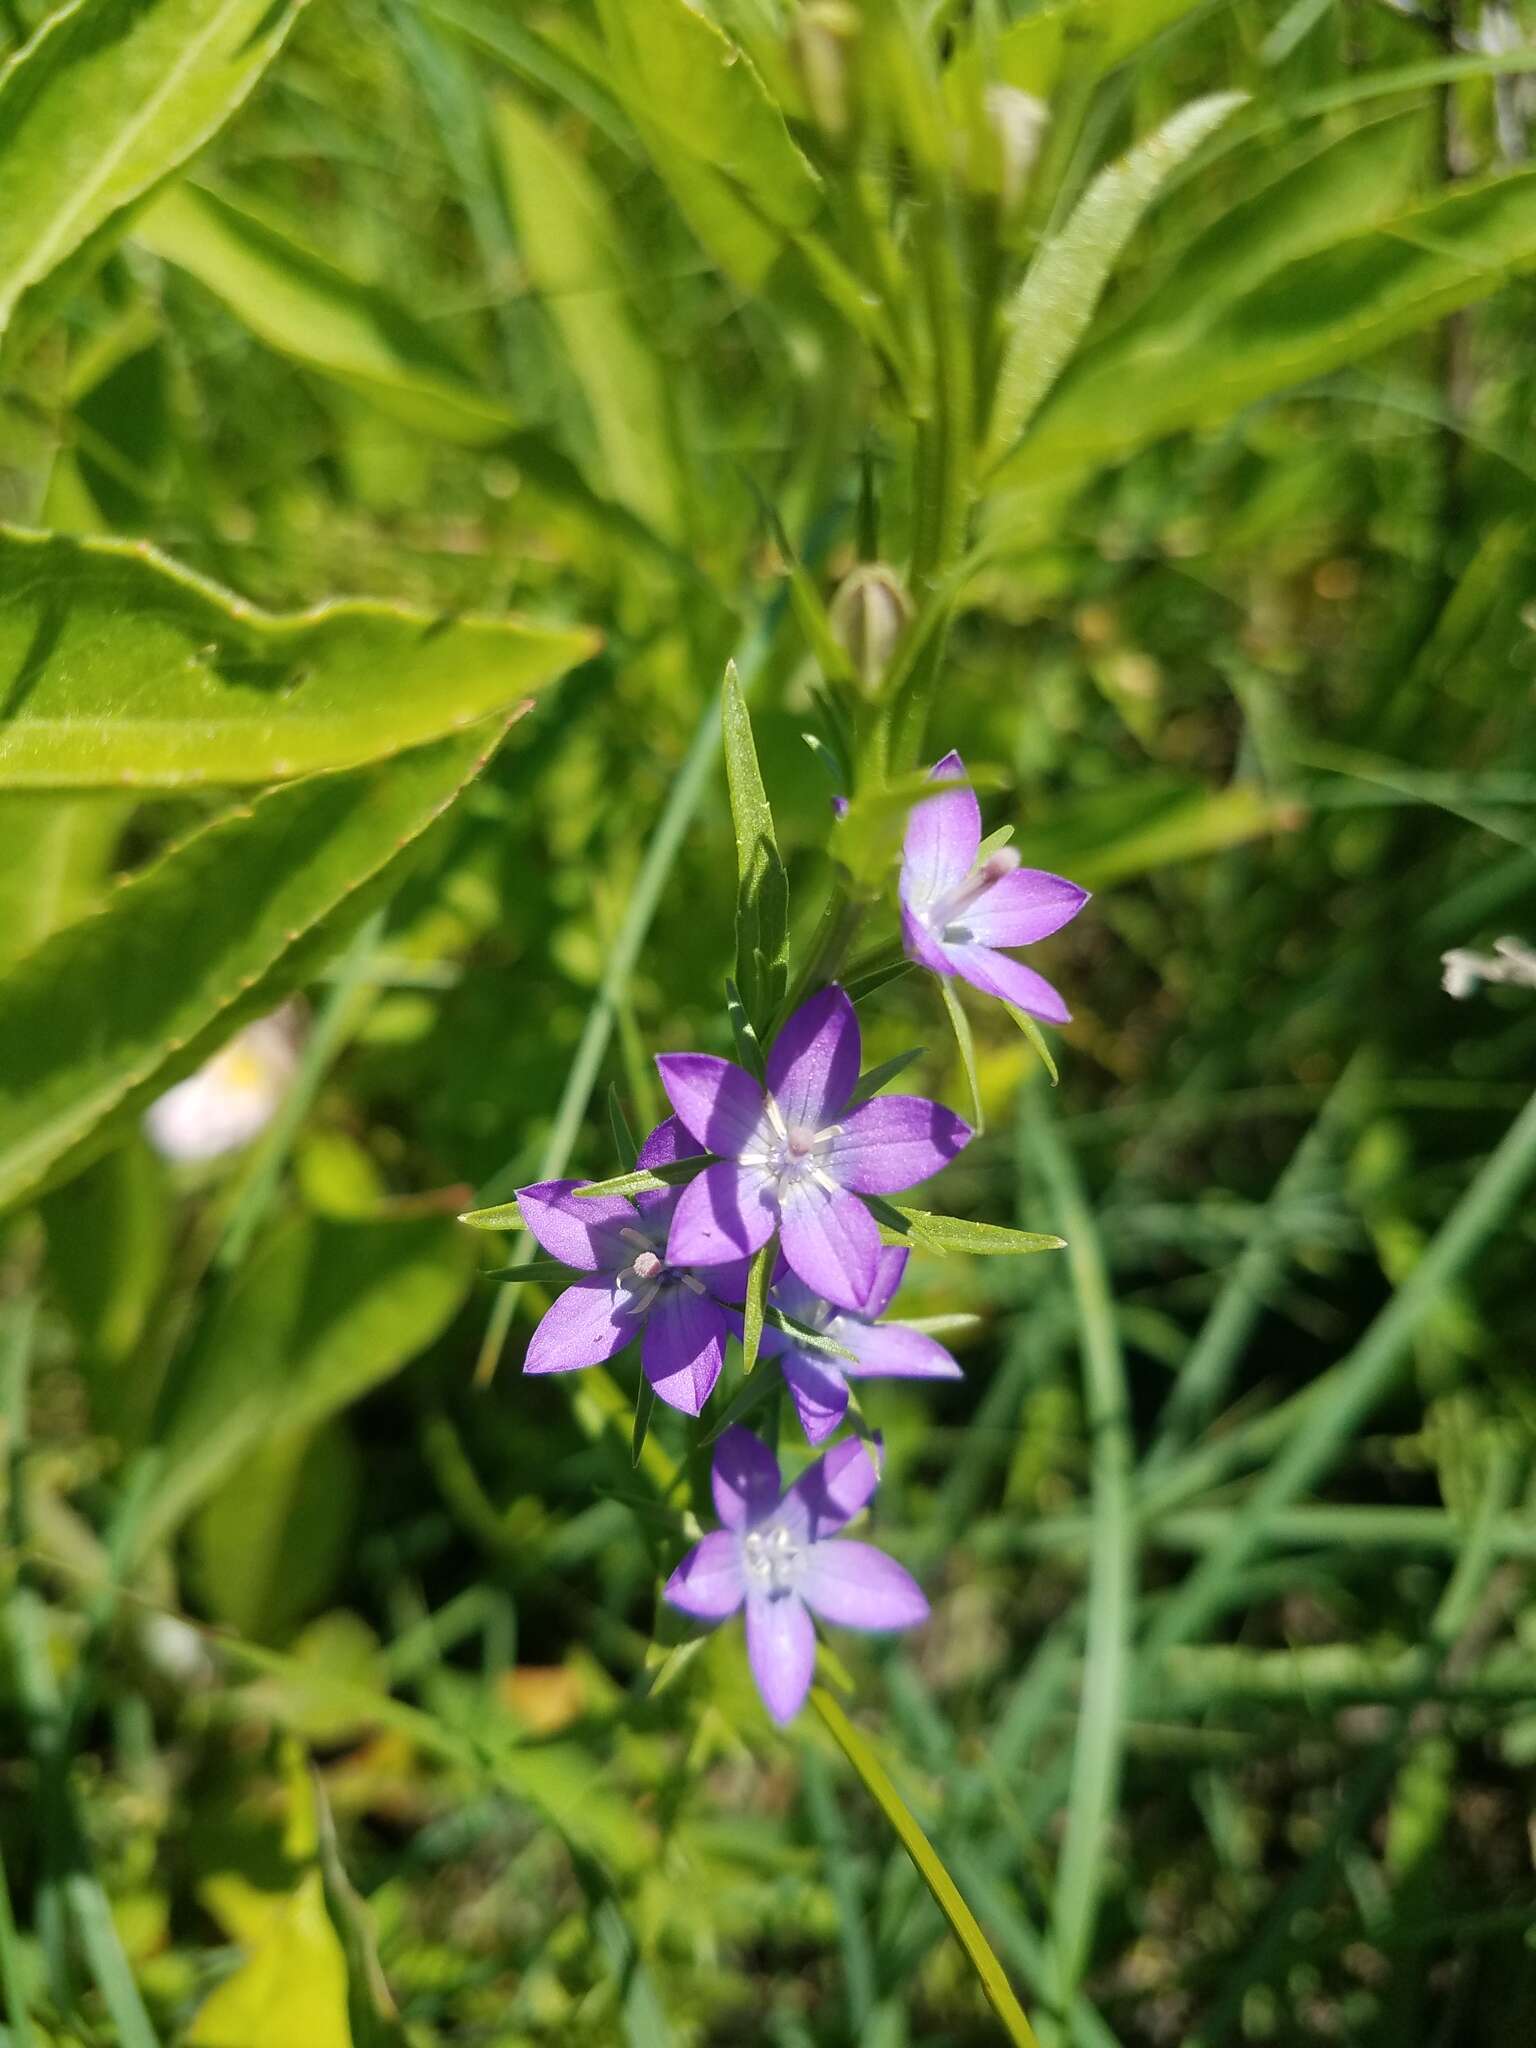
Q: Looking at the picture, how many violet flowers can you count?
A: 5